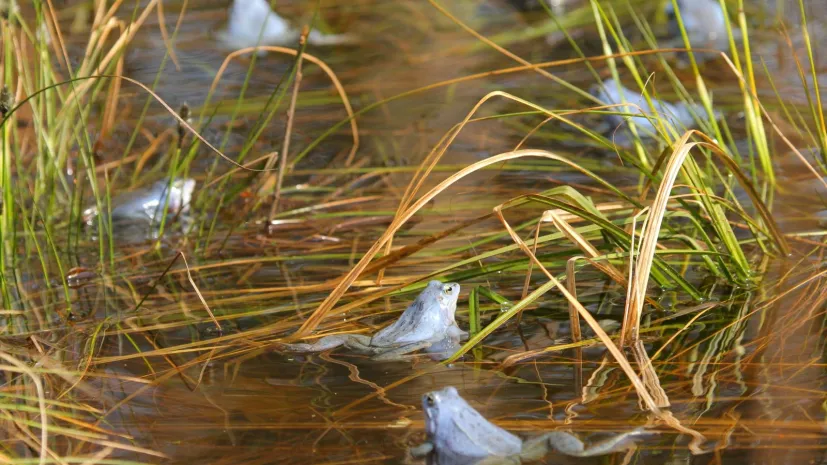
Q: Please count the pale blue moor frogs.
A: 6